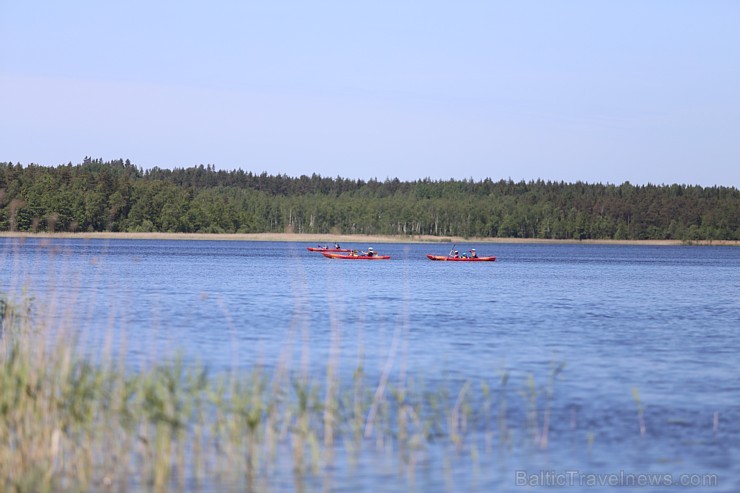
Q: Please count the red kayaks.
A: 3